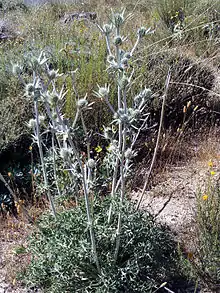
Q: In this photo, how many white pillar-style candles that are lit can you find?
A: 0